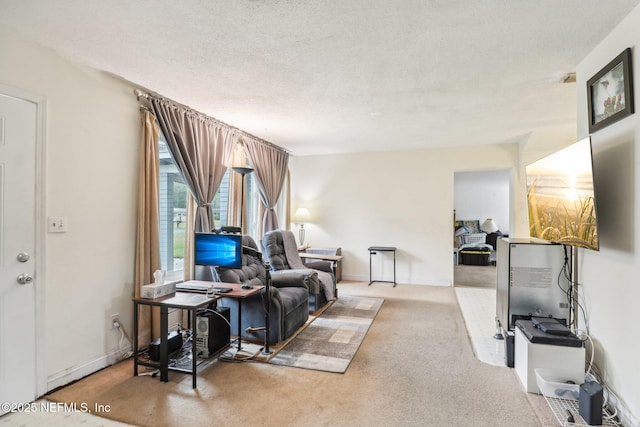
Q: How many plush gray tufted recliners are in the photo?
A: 2